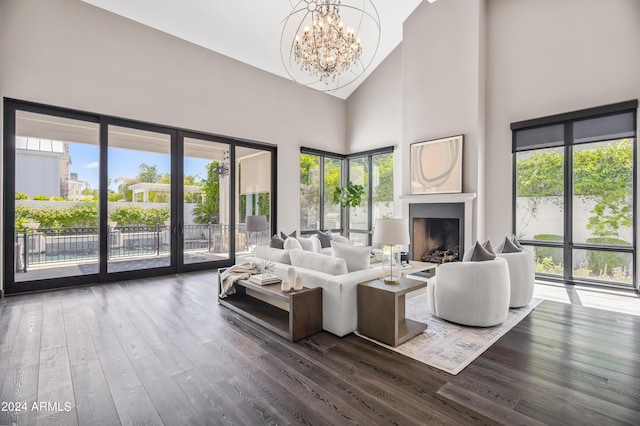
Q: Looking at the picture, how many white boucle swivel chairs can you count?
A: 2